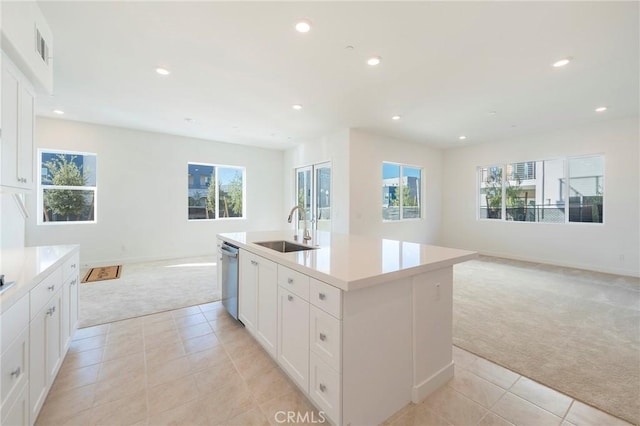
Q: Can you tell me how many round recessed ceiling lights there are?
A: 9